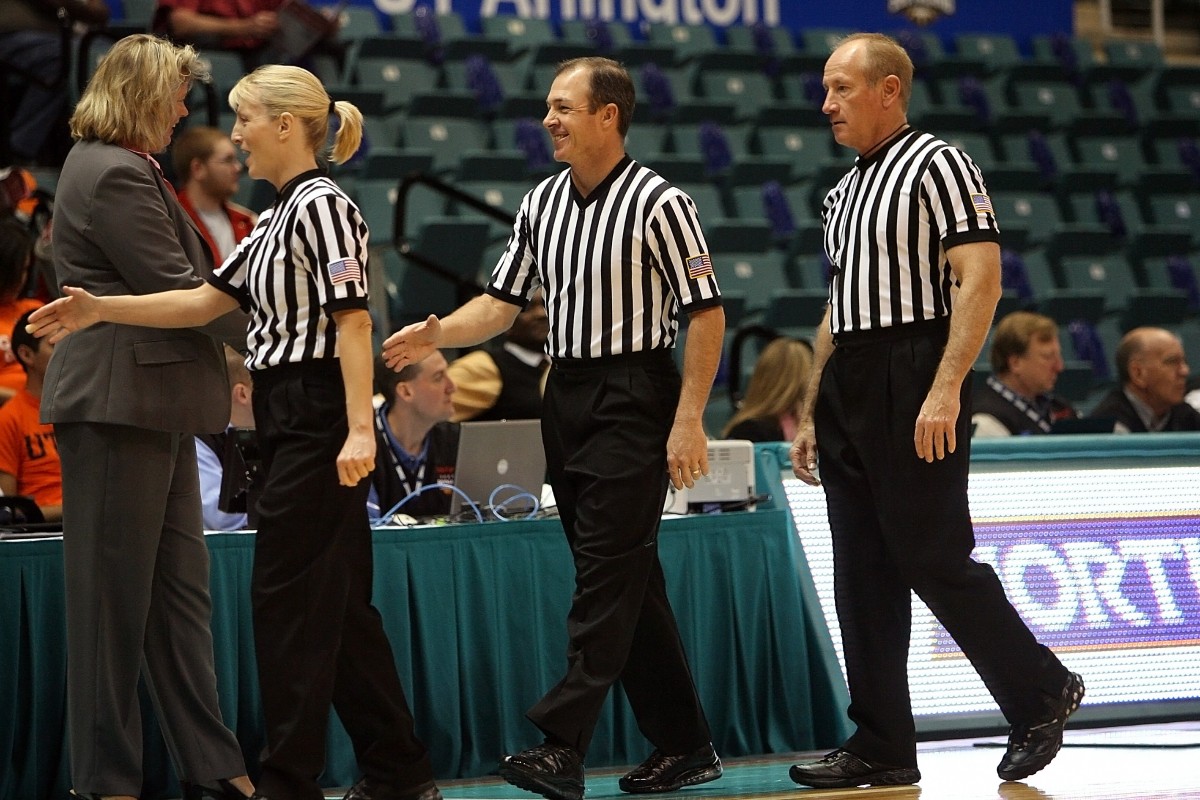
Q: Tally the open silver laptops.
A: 1